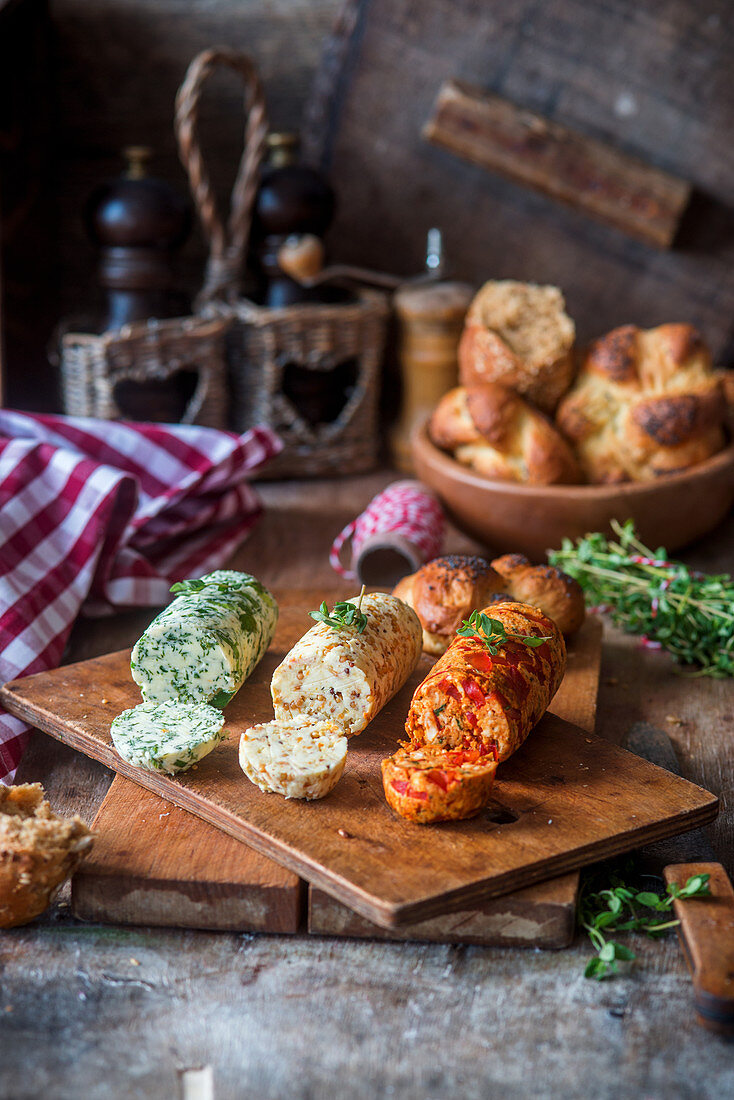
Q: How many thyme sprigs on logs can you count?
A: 3